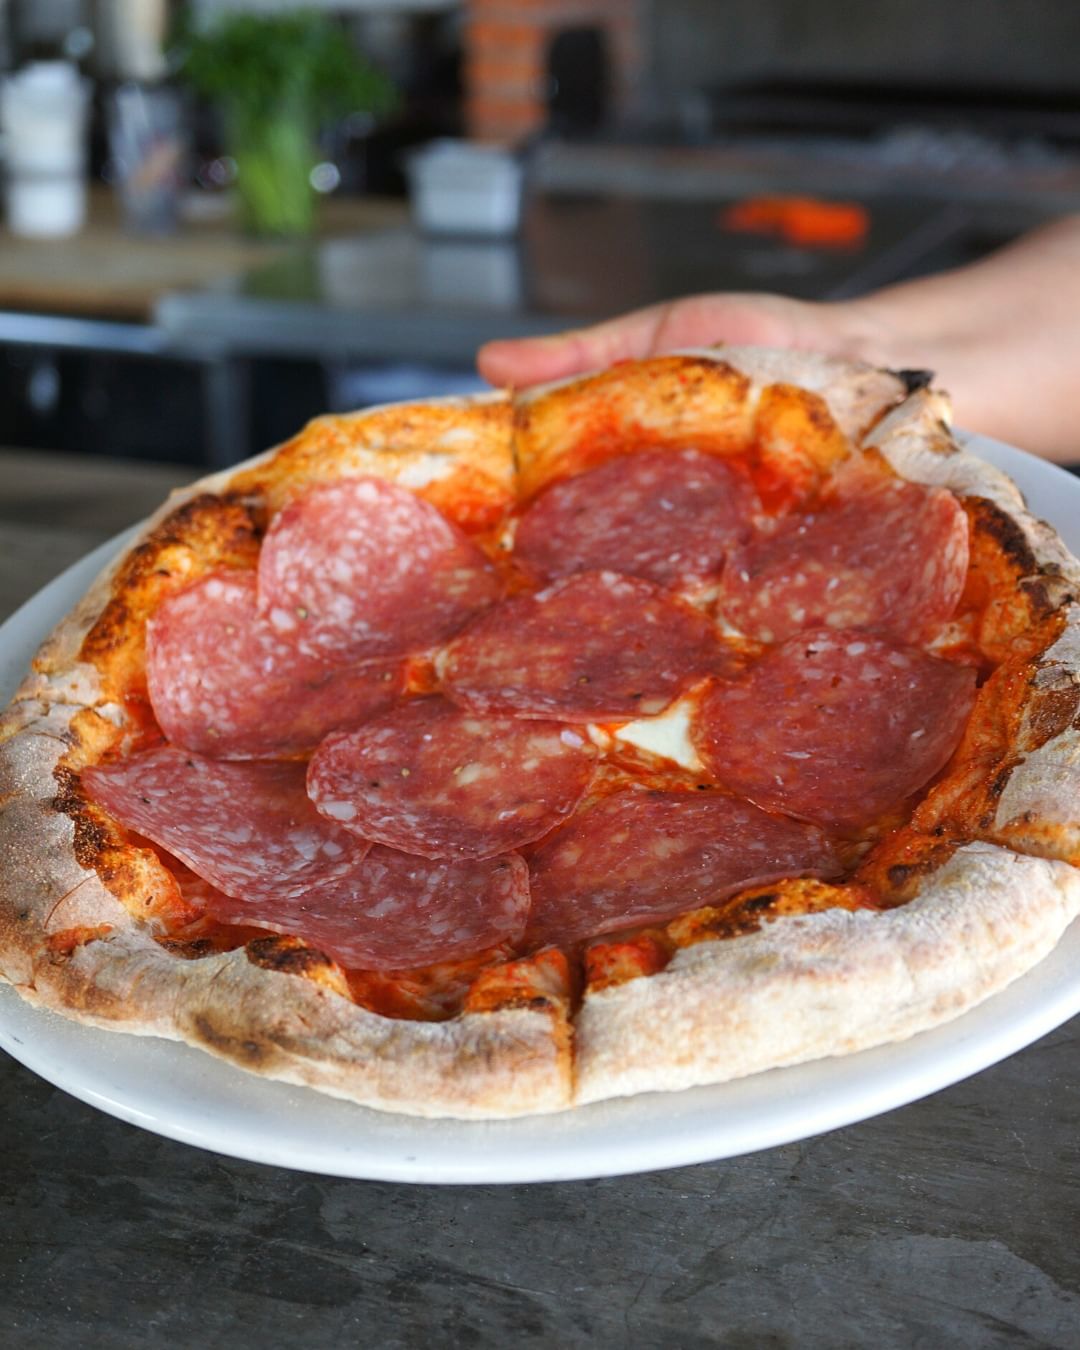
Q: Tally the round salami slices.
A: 10